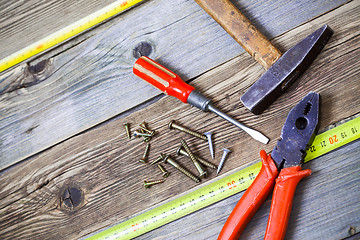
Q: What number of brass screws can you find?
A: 13